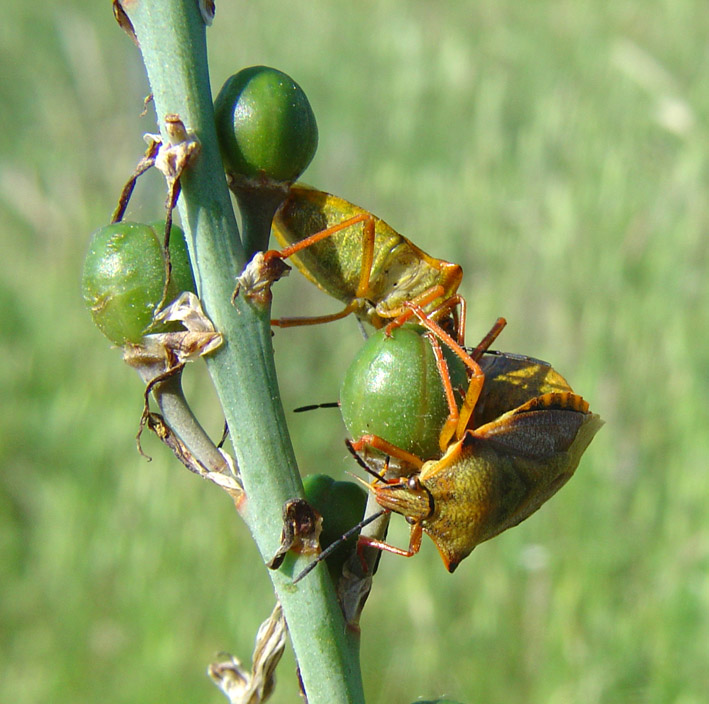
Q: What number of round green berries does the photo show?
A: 4